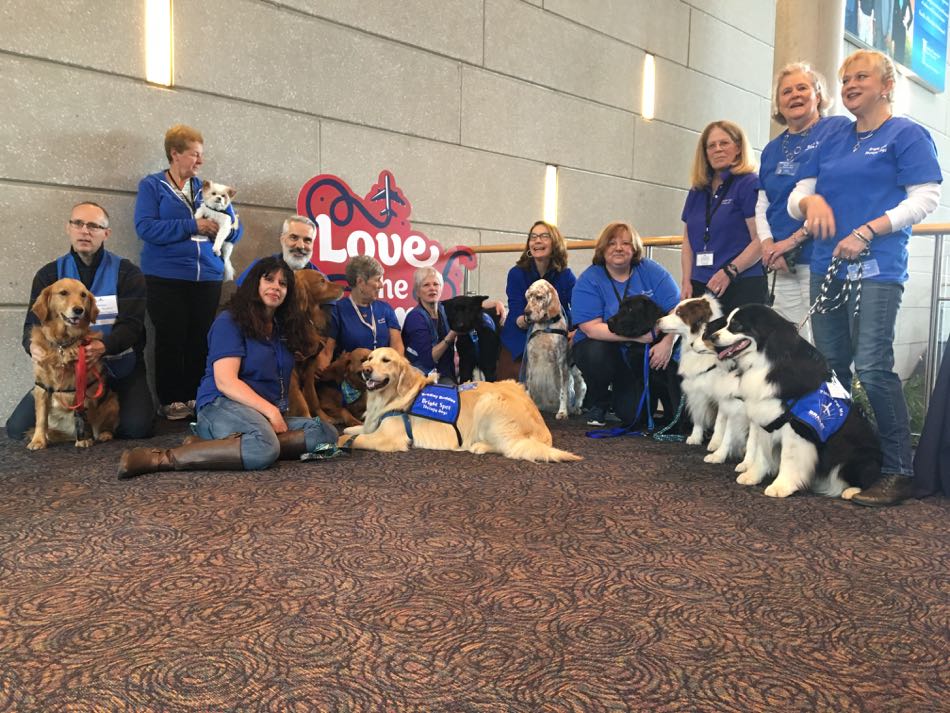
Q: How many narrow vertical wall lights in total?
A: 3